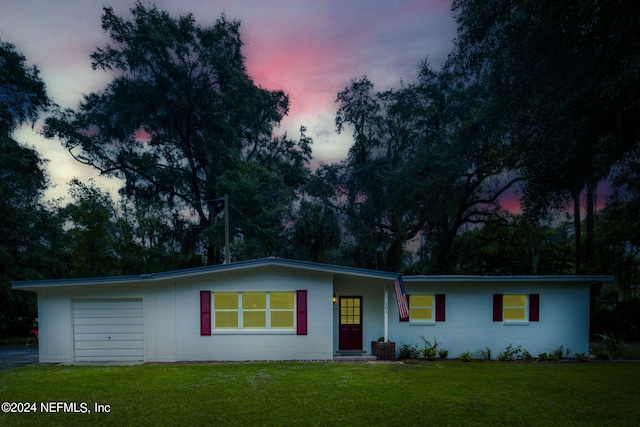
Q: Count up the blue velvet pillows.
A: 0